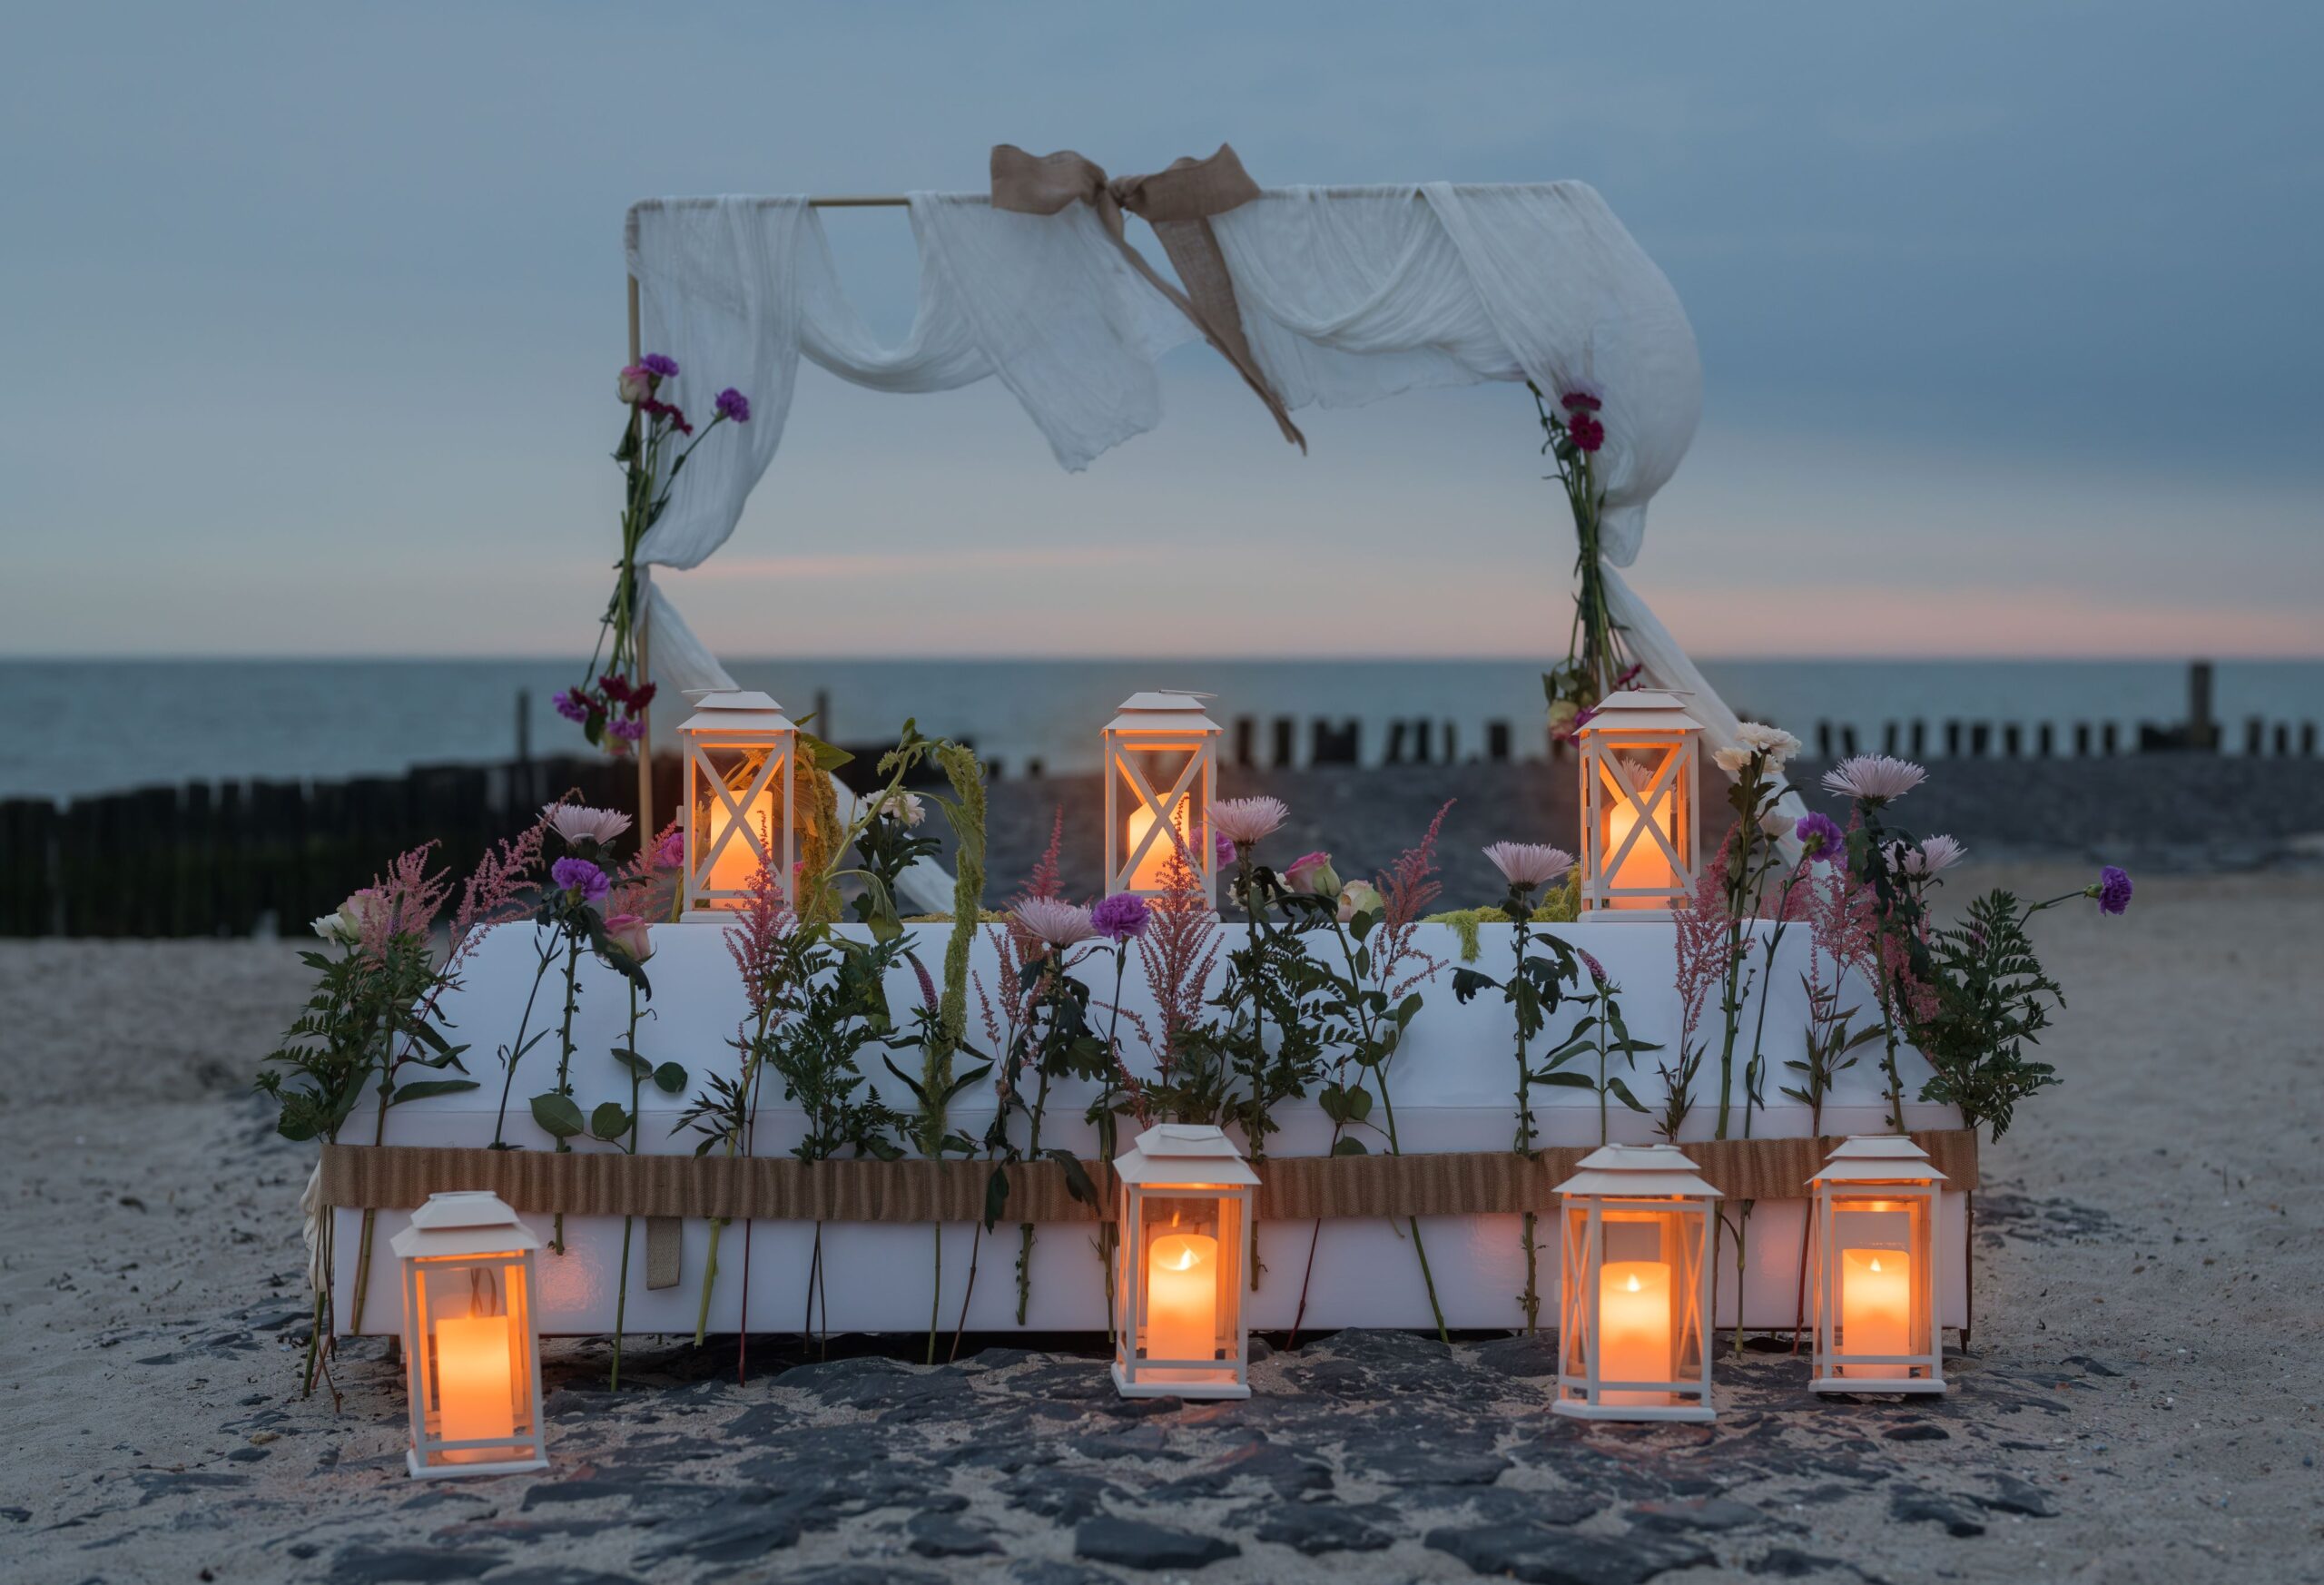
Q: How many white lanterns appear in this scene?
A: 7